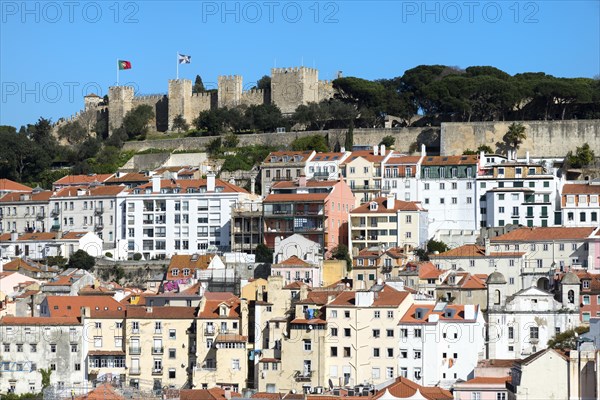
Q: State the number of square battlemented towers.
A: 4